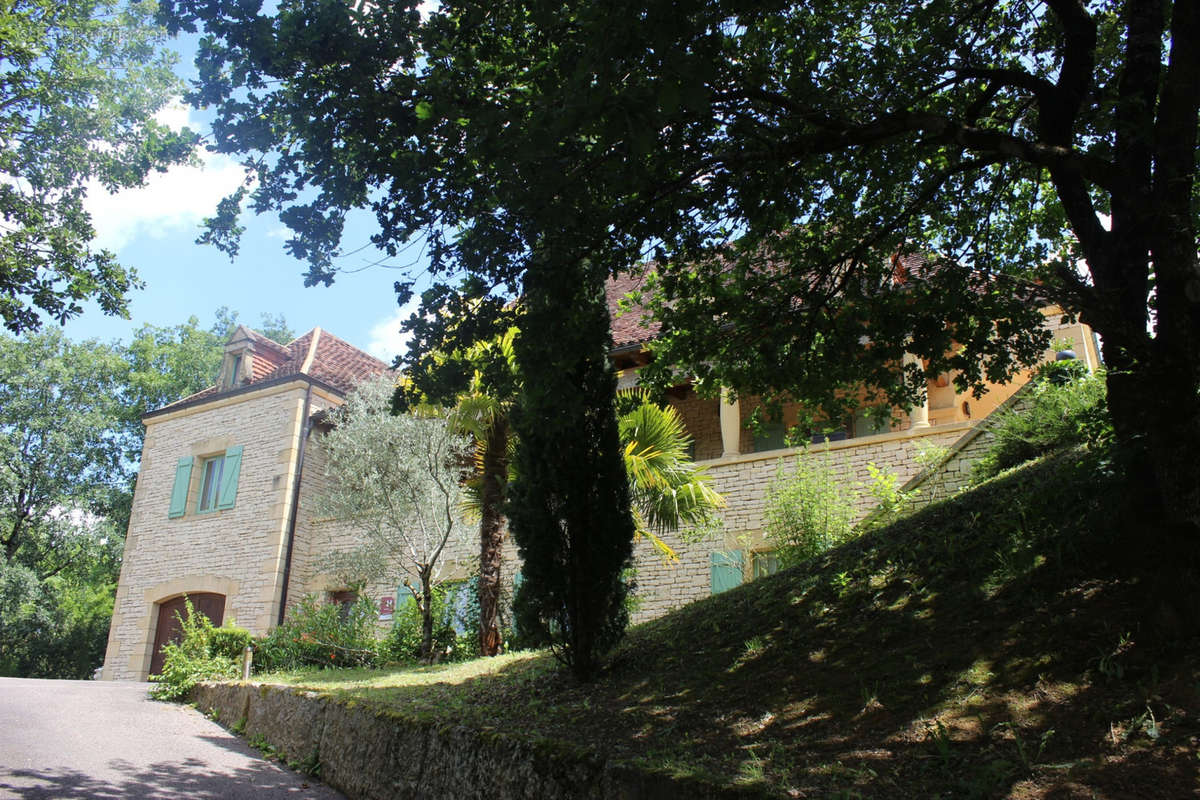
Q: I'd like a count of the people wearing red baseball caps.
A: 0